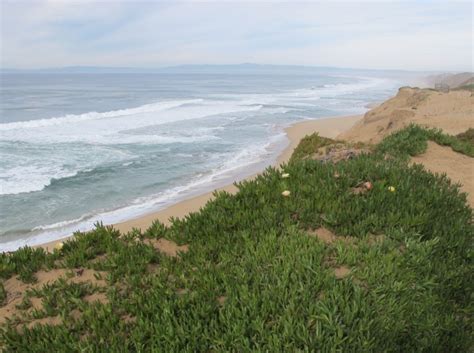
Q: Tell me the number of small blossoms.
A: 5